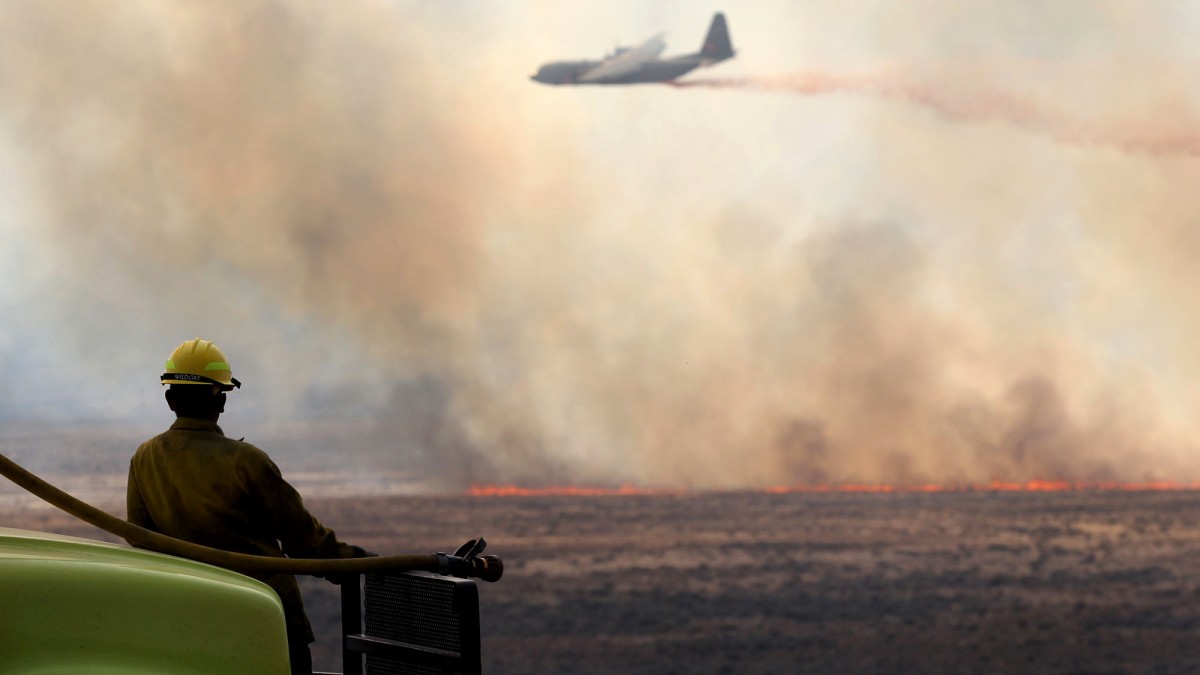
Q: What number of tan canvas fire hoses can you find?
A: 1